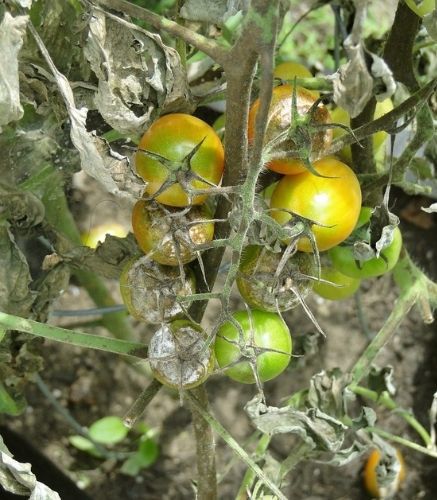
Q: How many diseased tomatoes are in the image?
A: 5